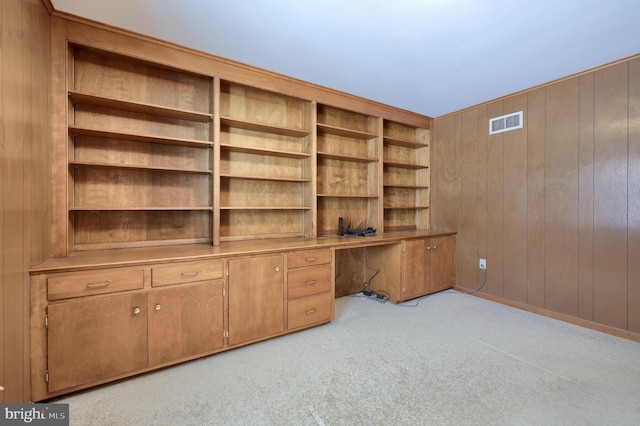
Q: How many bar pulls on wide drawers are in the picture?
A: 2